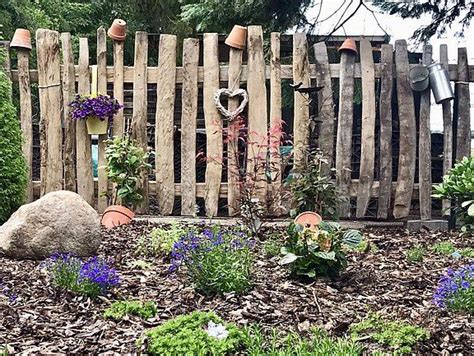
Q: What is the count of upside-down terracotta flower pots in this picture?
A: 4